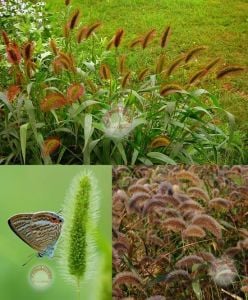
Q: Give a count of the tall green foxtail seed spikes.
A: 1